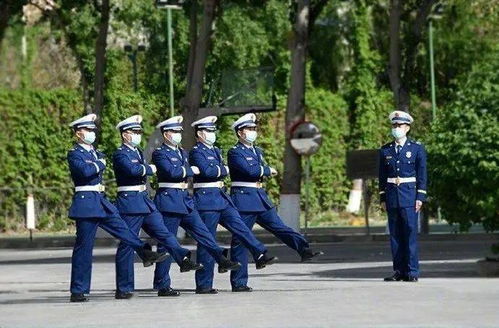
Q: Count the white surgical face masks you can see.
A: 6